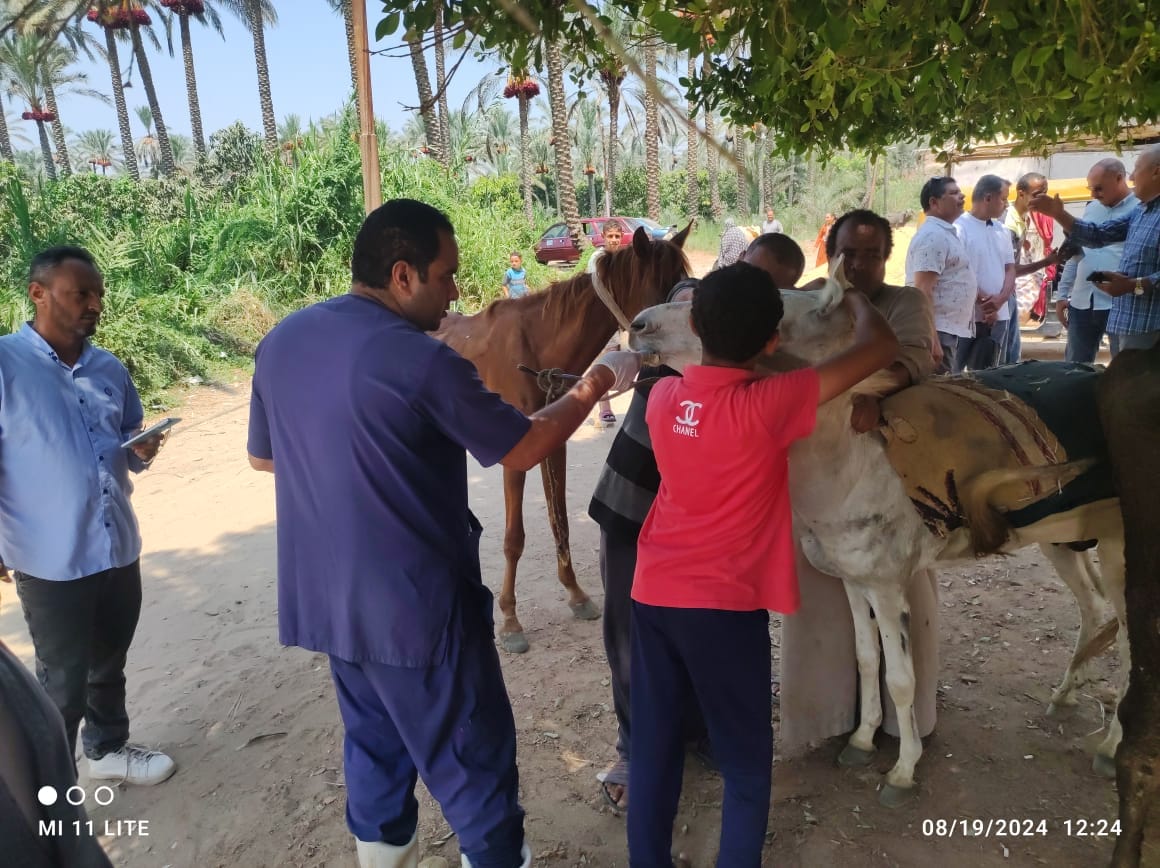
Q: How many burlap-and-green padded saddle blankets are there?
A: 1